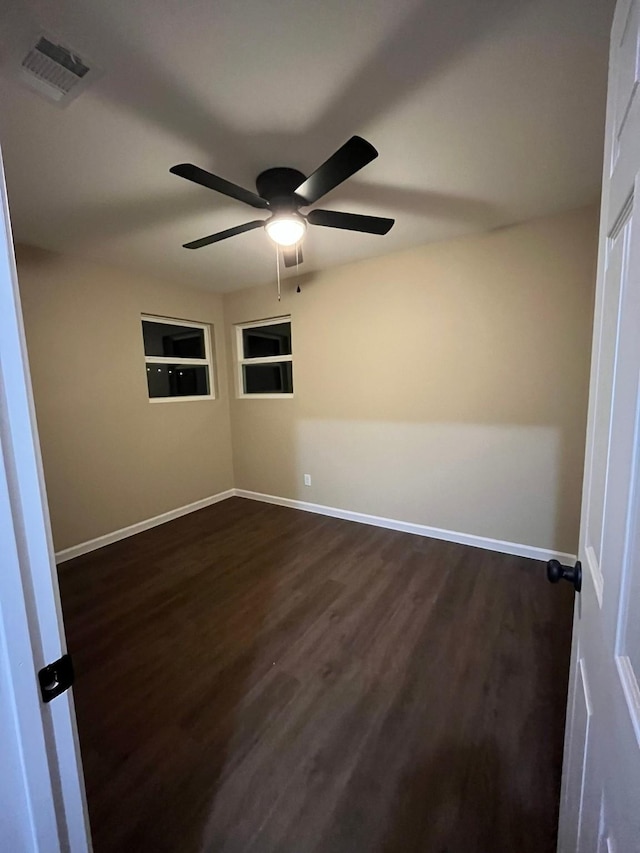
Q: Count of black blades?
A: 5